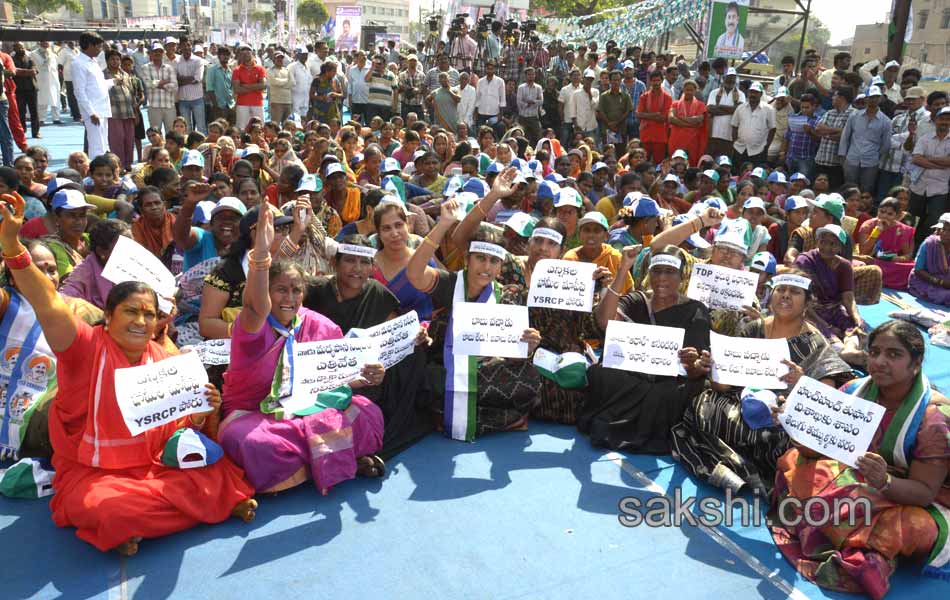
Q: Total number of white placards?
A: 11